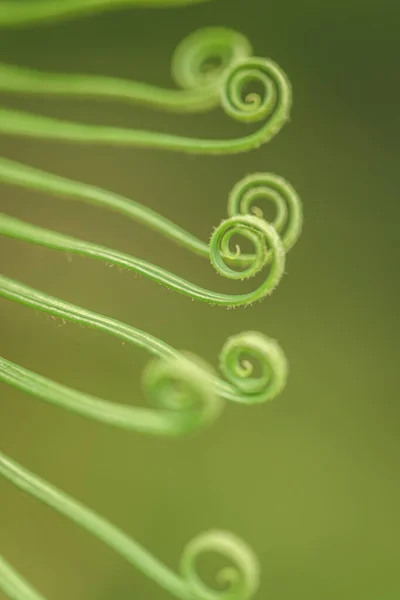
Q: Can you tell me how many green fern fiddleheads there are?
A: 7